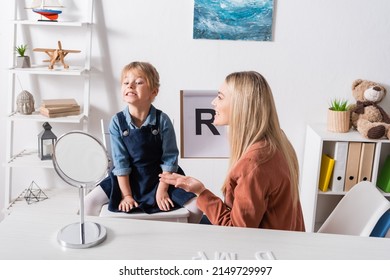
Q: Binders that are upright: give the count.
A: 3